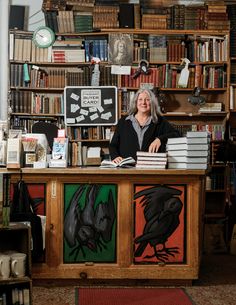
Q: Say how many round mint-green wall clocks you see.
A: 1